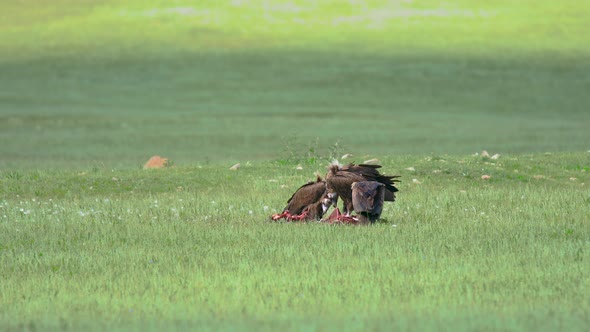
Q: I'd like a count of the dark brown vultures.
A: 3